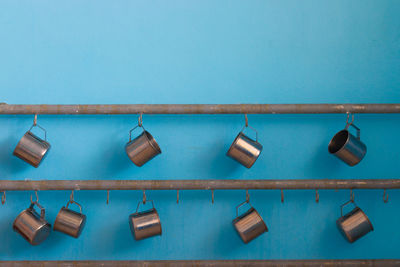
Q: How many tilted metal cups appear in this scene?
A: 9